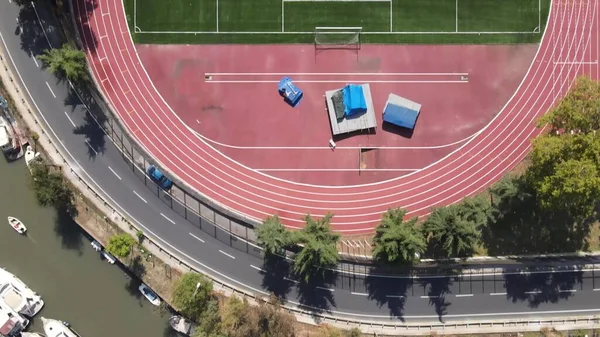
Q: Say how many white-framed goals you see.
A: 1